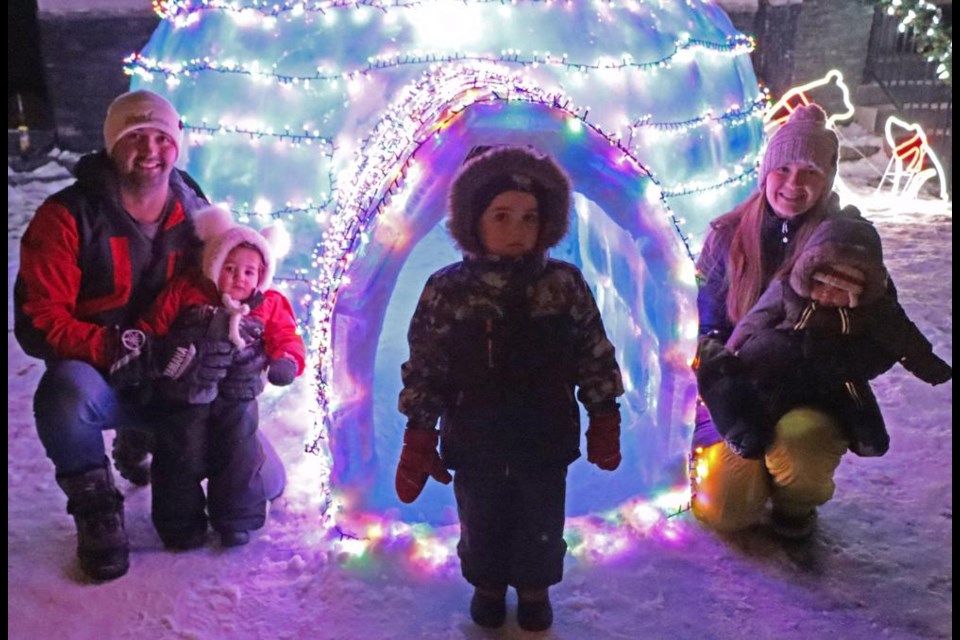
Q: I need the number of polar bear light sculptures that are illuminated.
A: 2